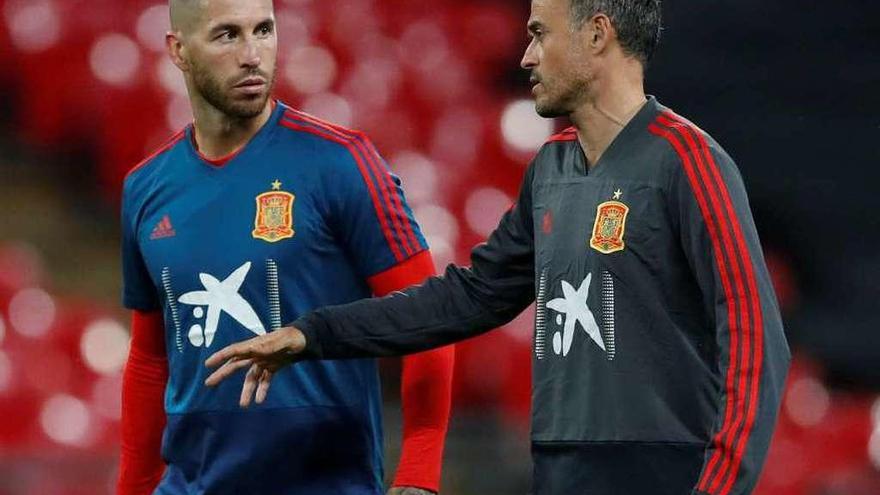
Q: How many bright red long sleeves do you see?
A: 2